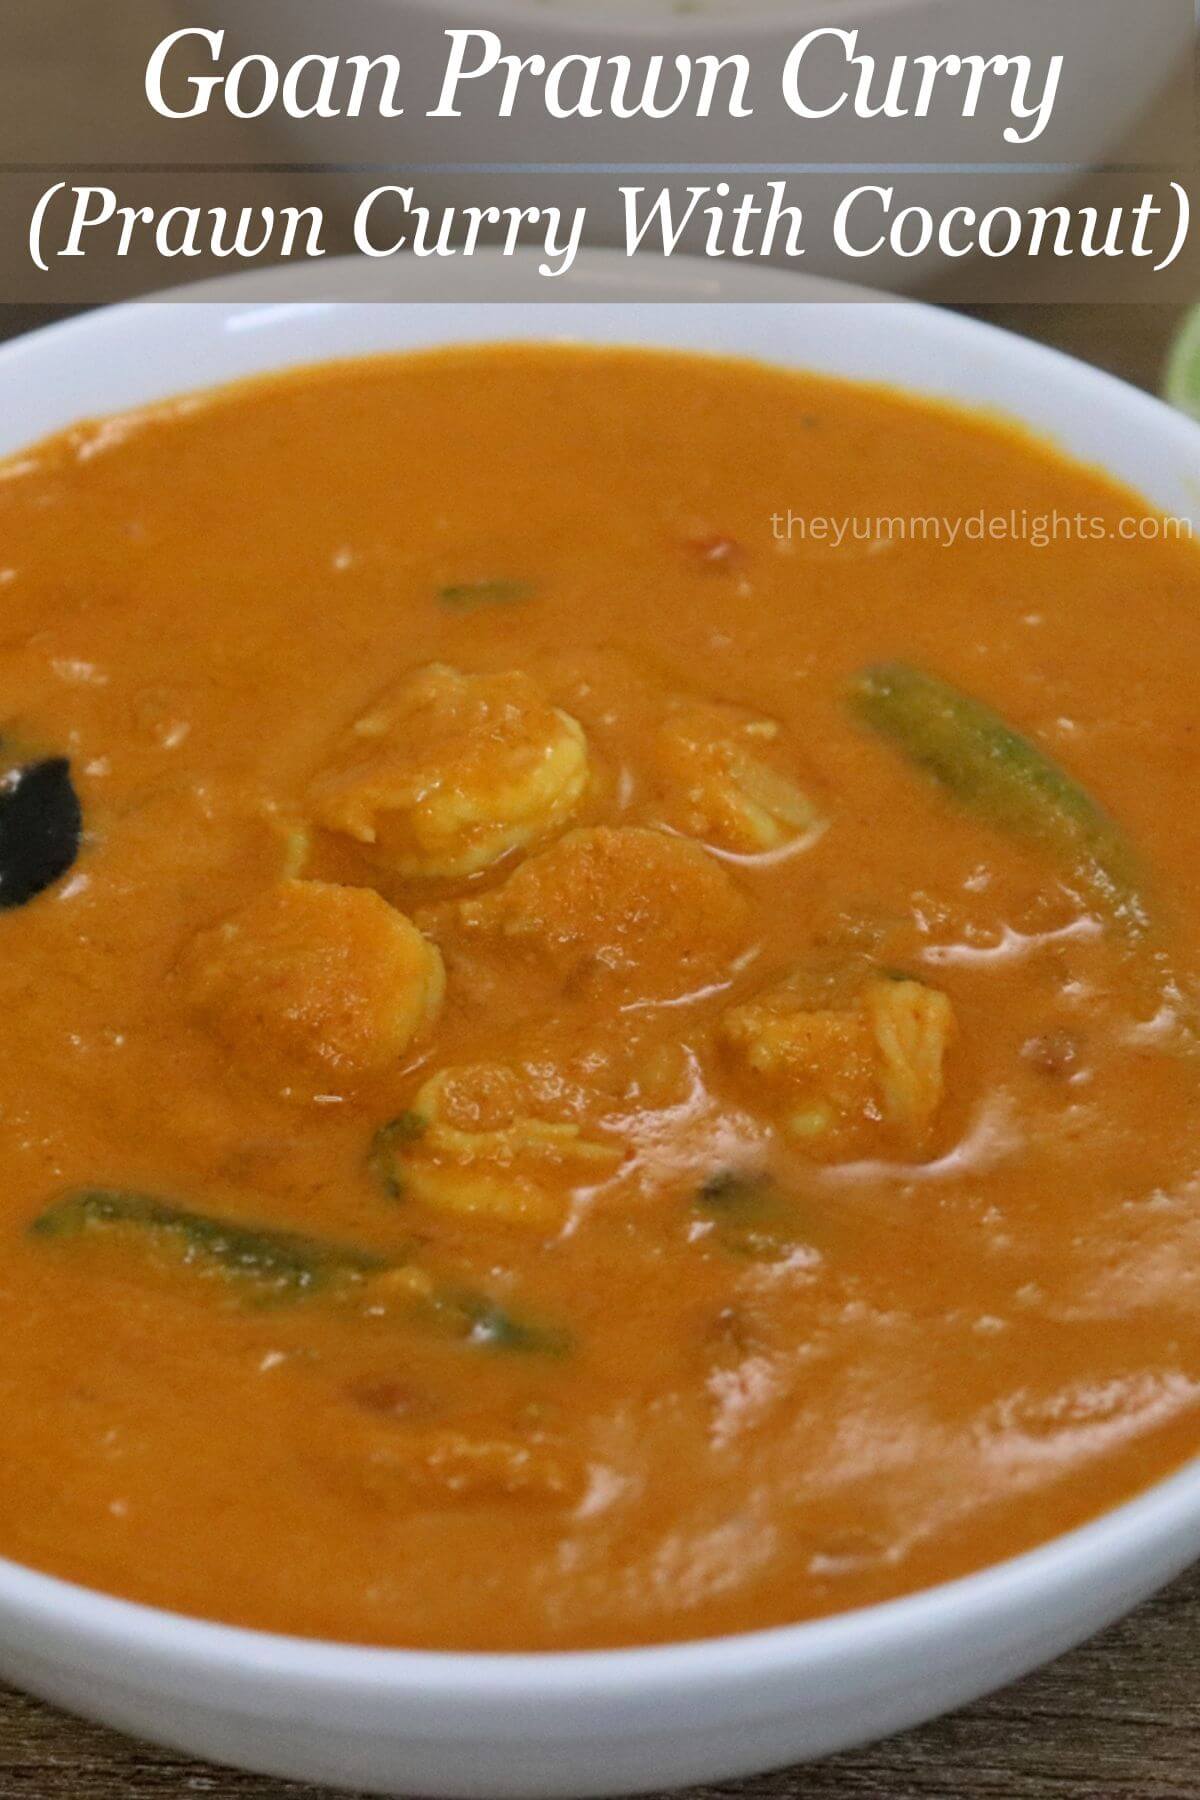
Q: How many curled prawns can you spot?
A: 6